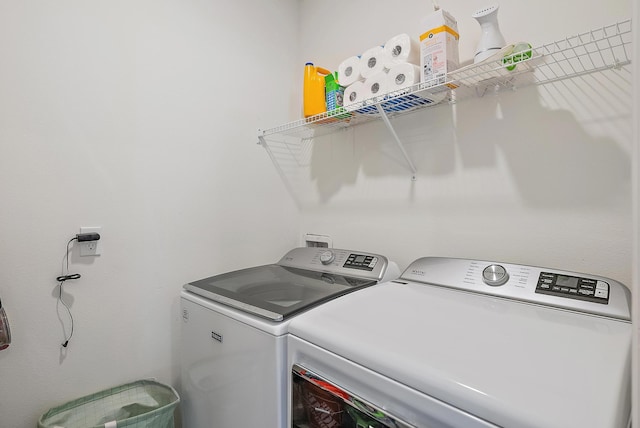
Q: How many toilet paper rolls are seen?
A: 6